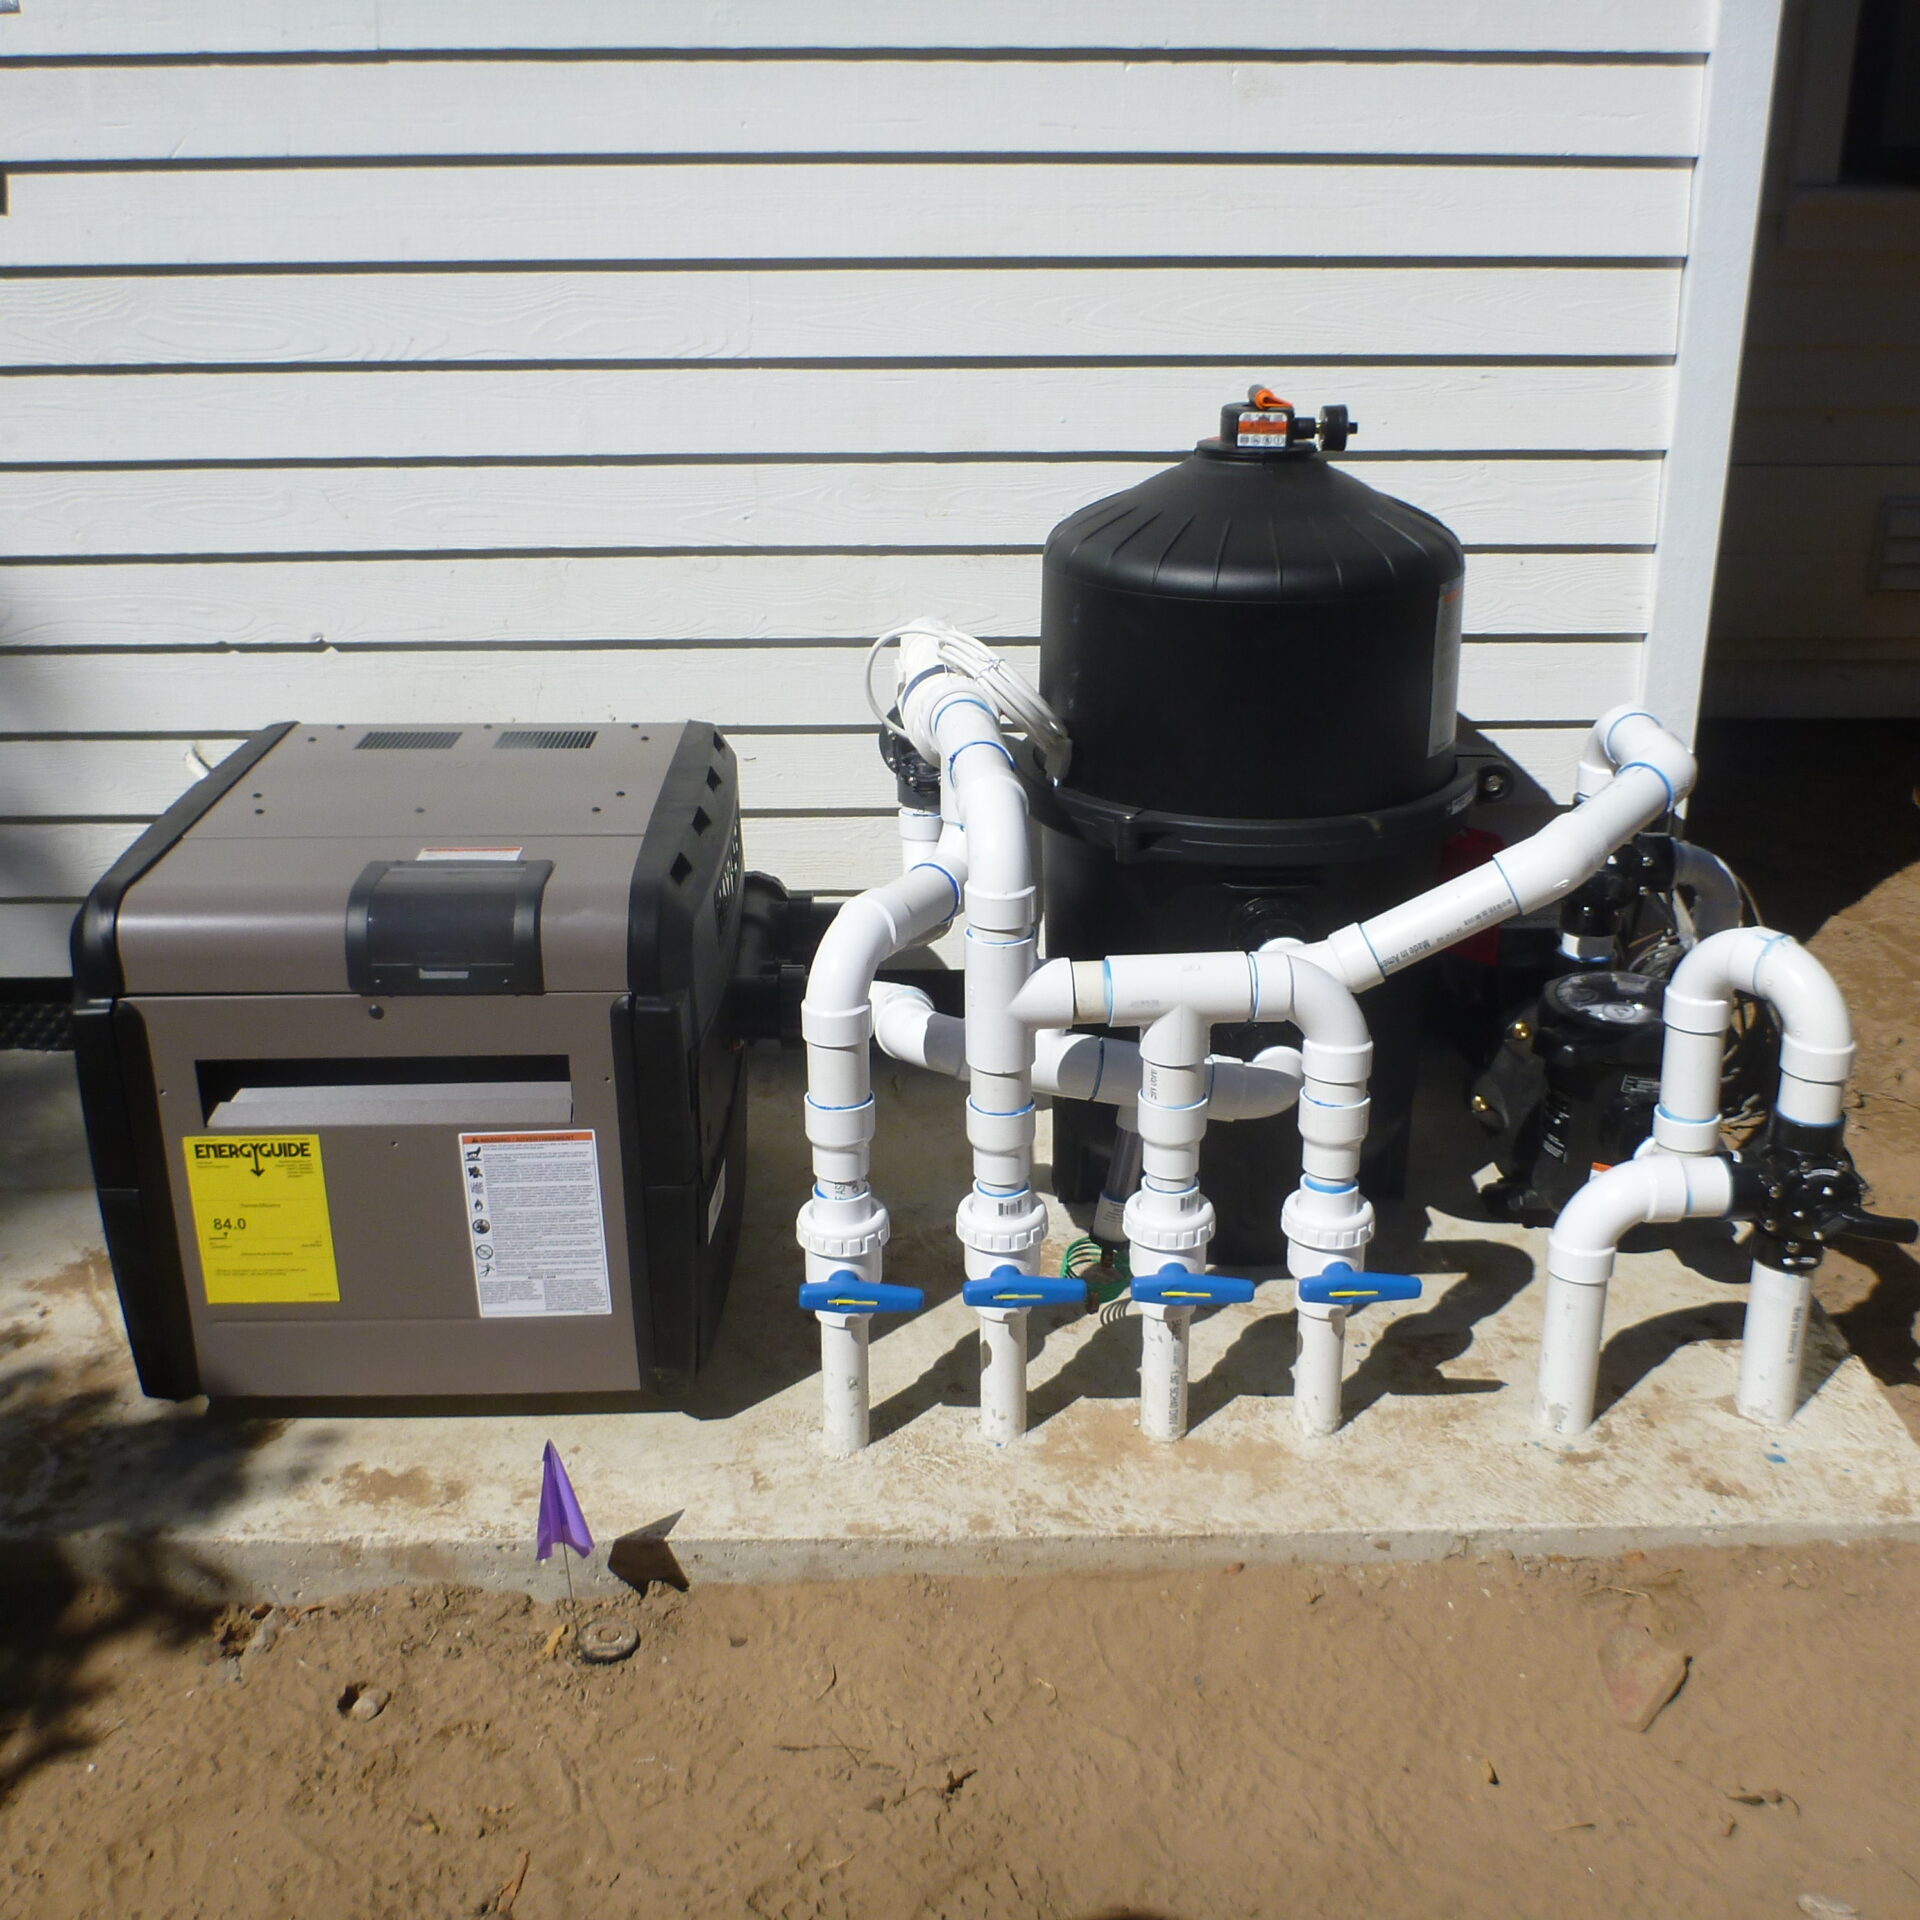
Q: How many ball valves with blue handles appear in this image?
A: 4